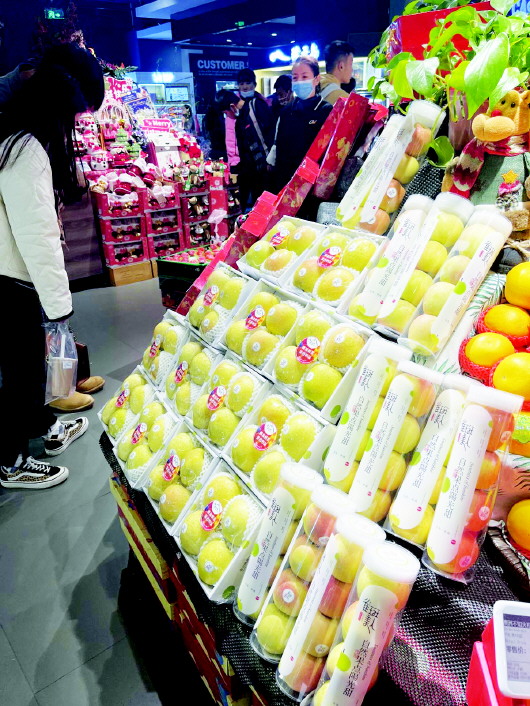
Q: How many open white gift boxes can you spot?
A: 13